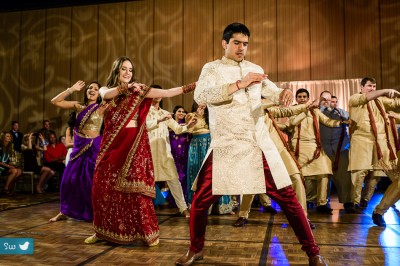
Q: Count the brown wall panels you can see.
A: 14